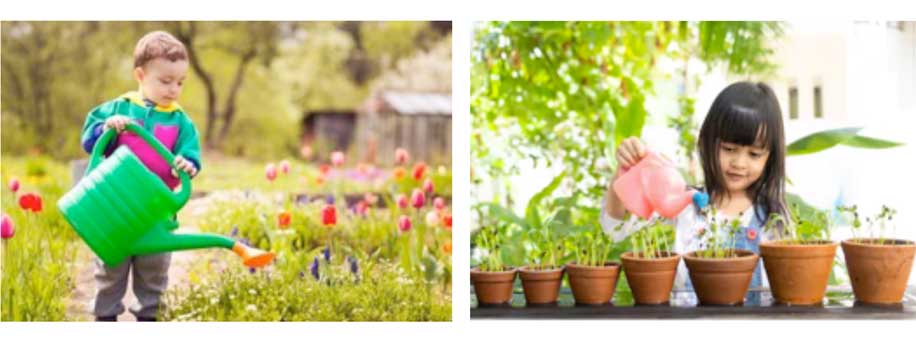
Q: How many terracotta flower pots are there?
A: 7